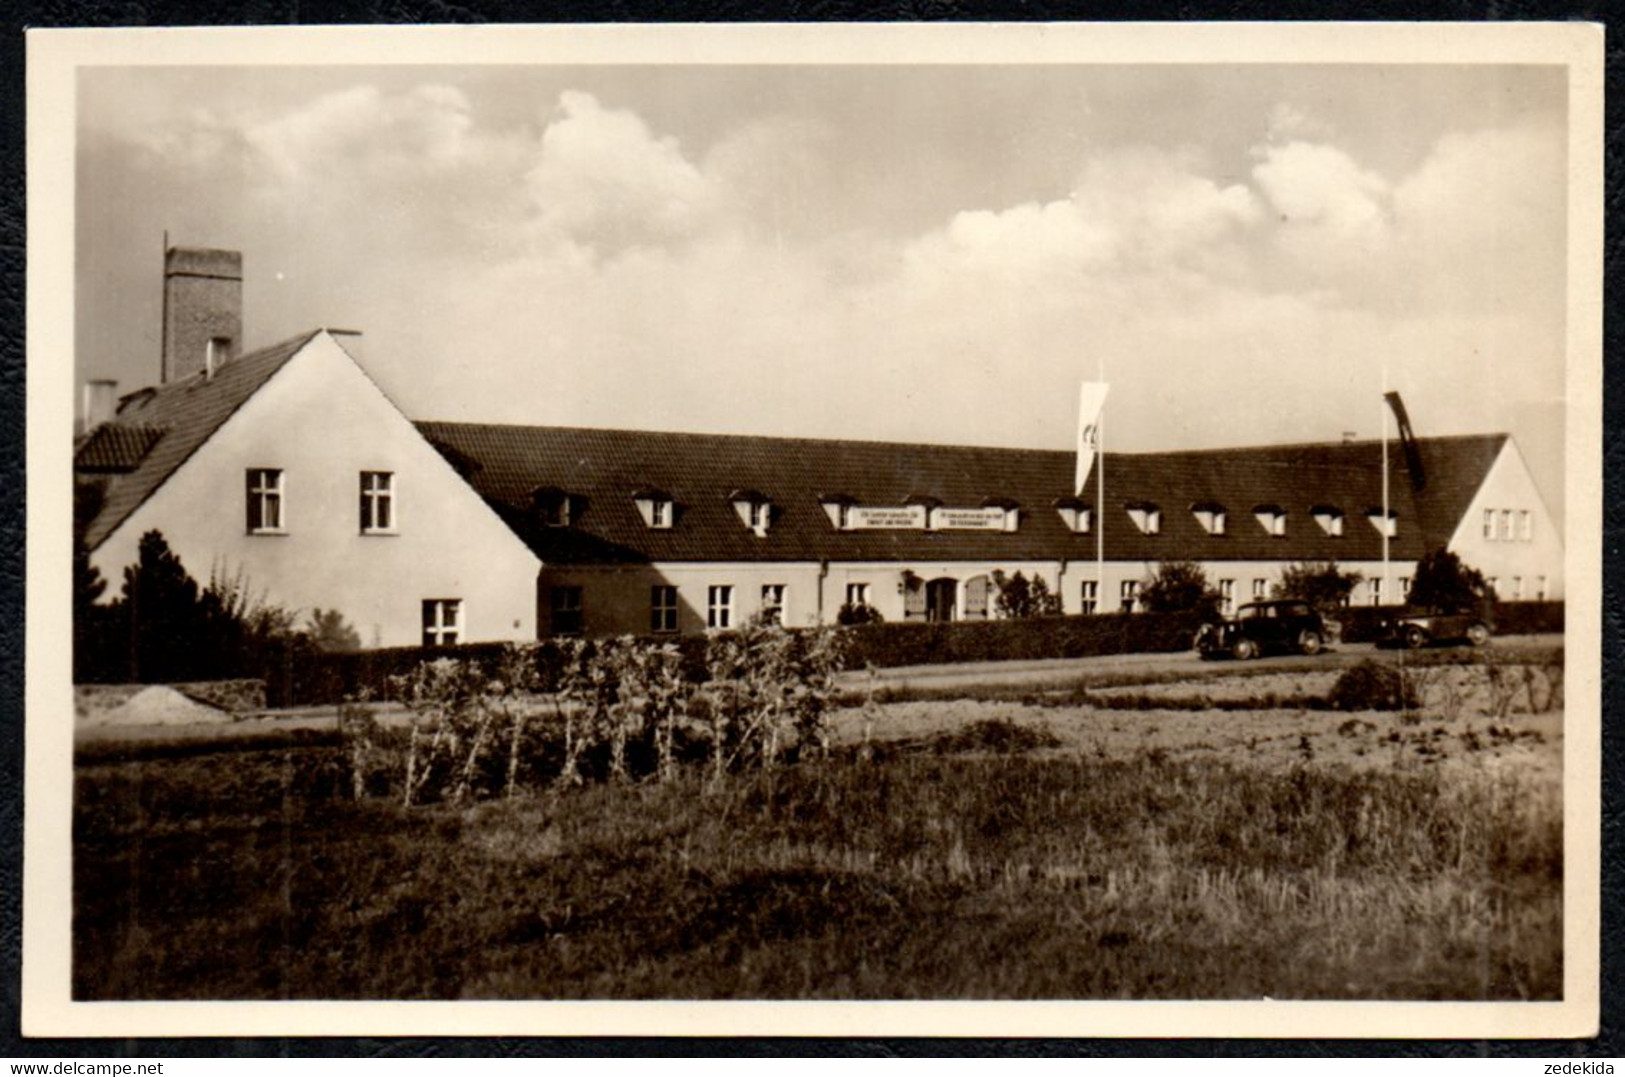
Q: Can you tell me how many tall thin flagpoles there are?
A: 2